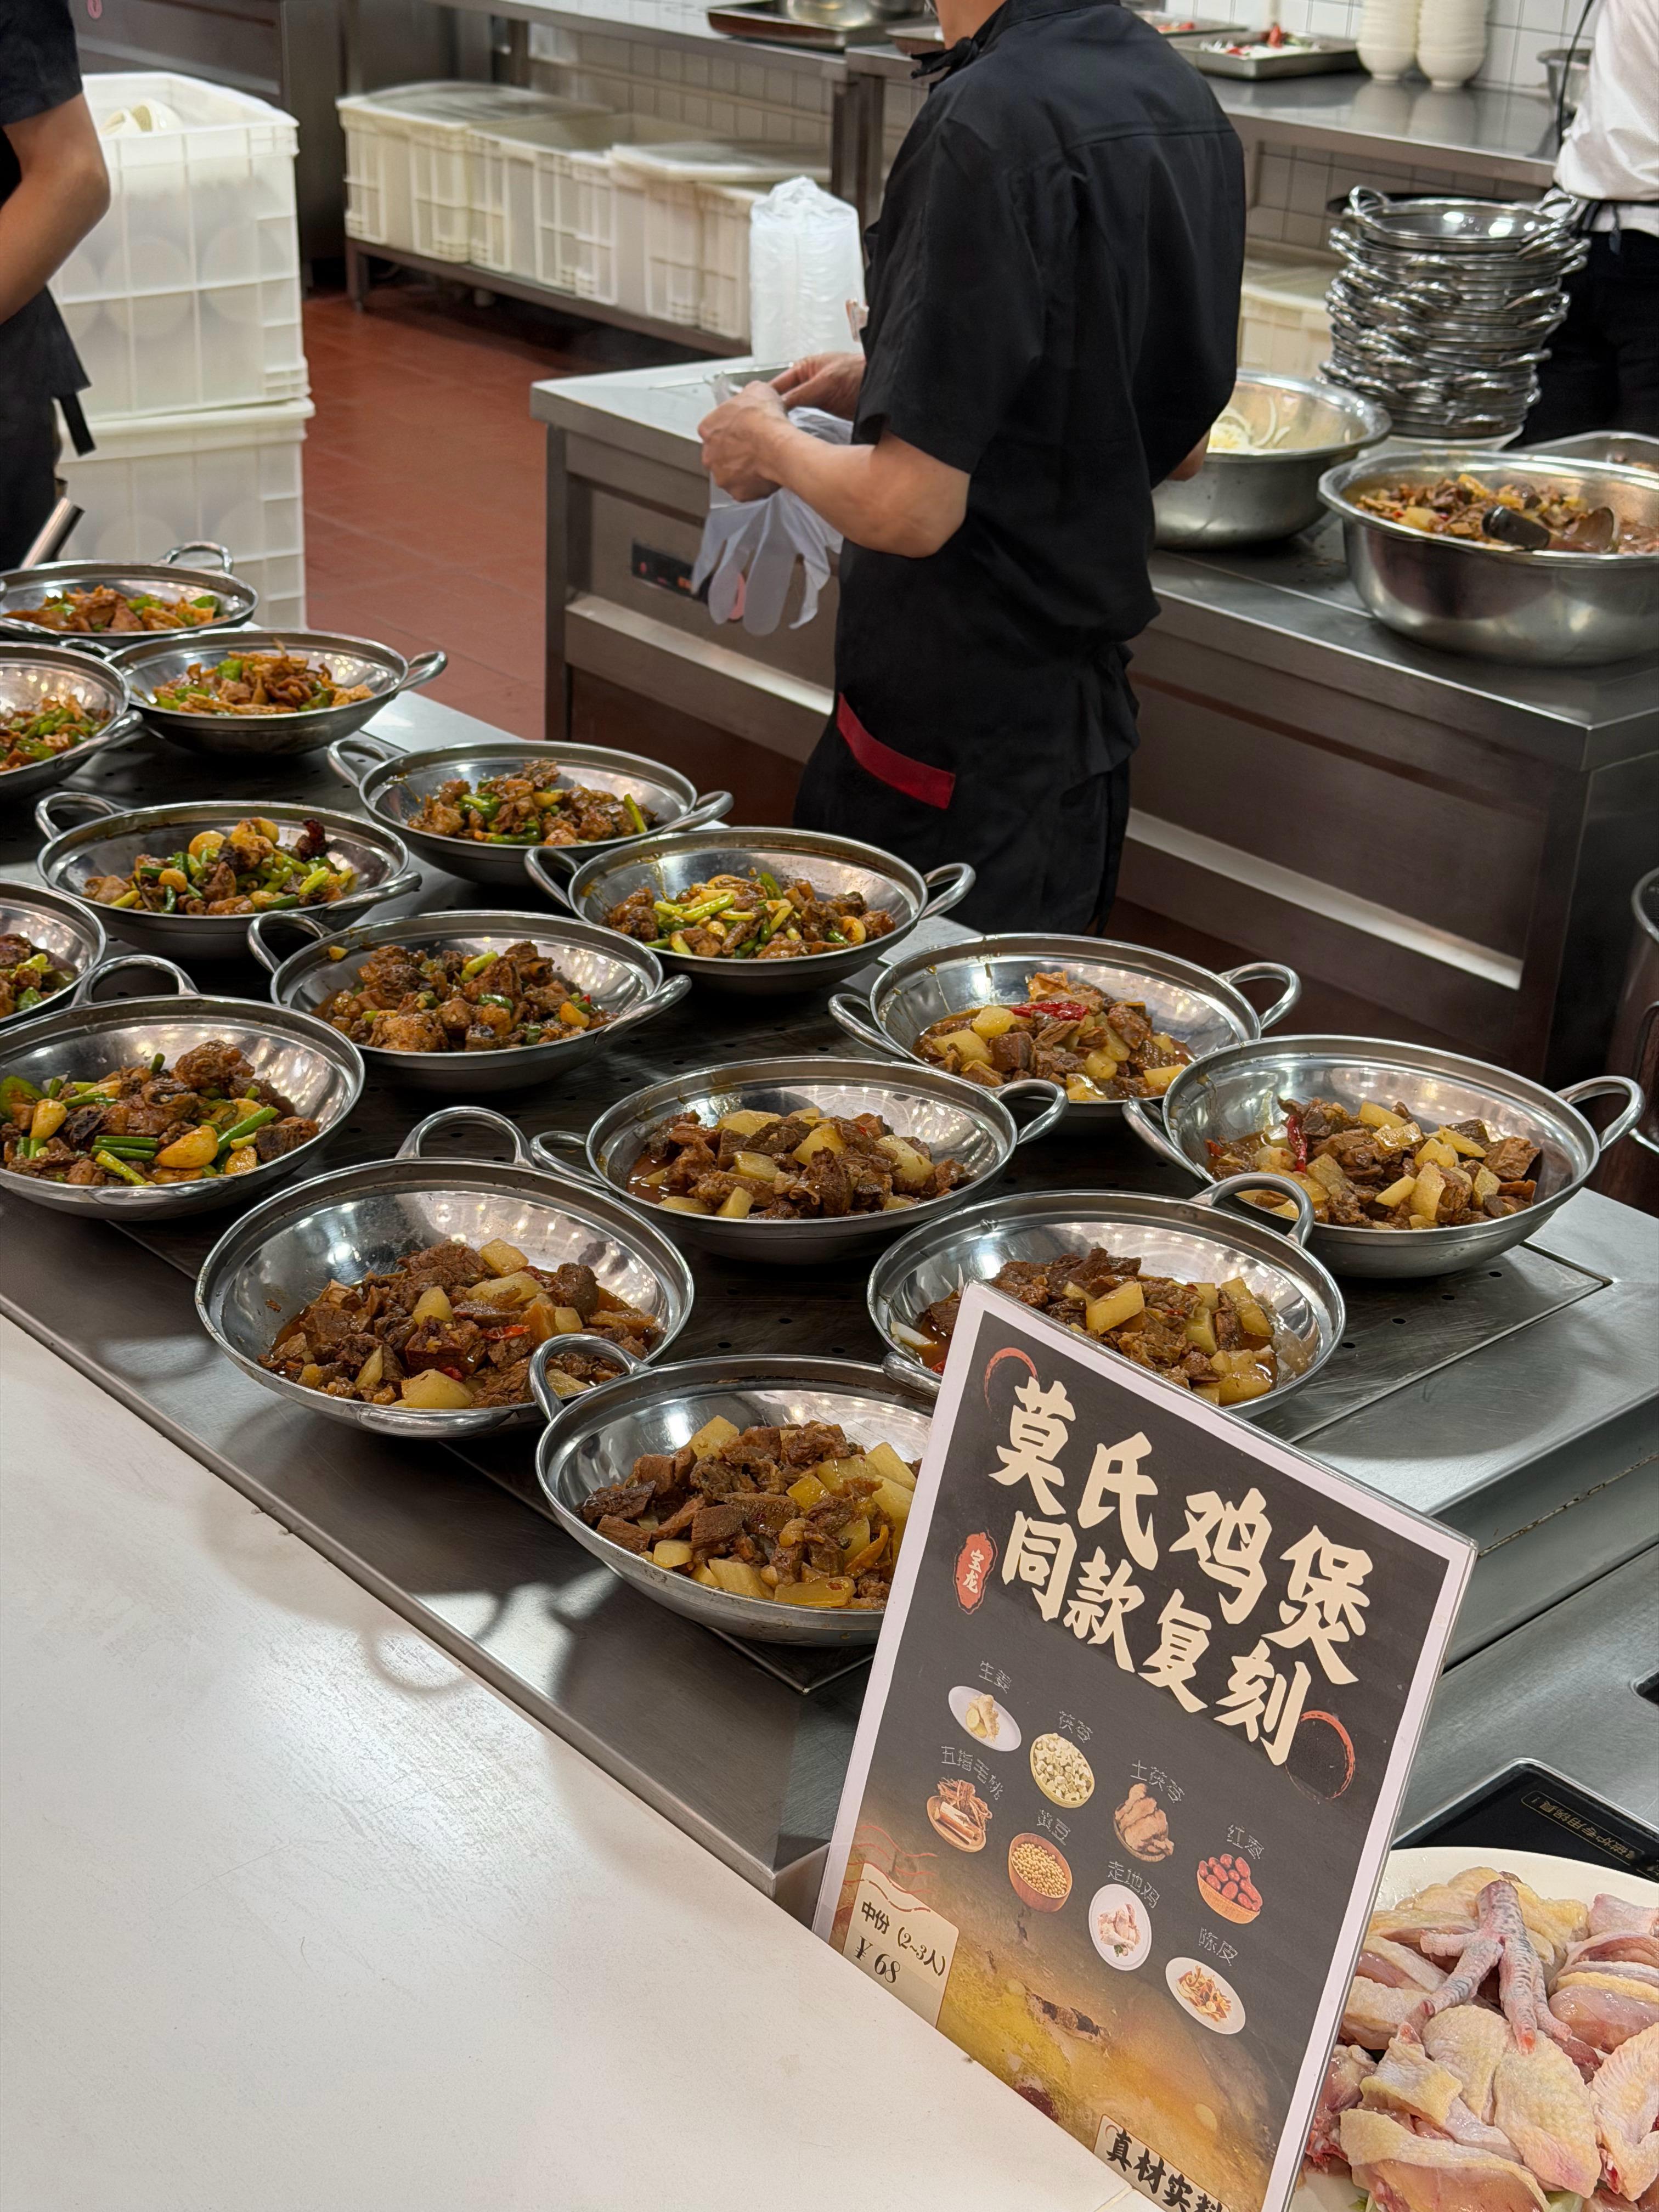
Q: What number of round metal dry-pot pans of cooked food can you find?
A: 15